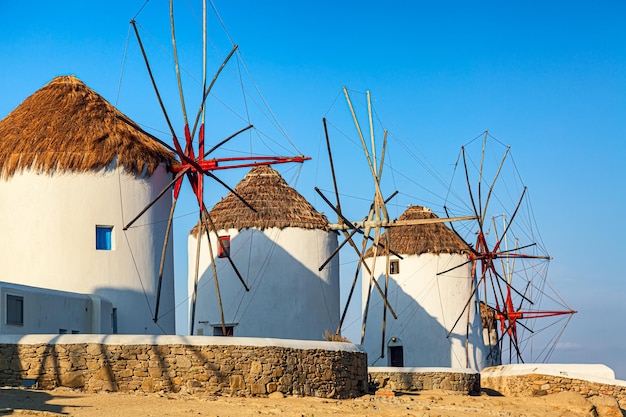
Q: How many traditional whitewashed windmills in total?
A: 4